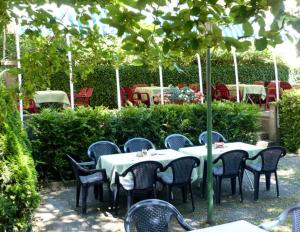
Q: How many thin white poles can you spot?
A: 7